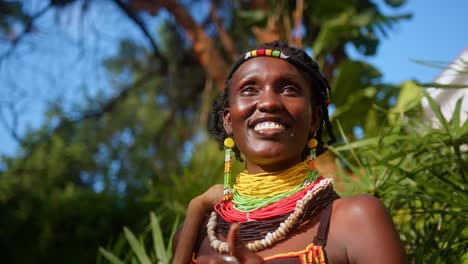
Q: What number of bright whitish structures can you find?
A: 1